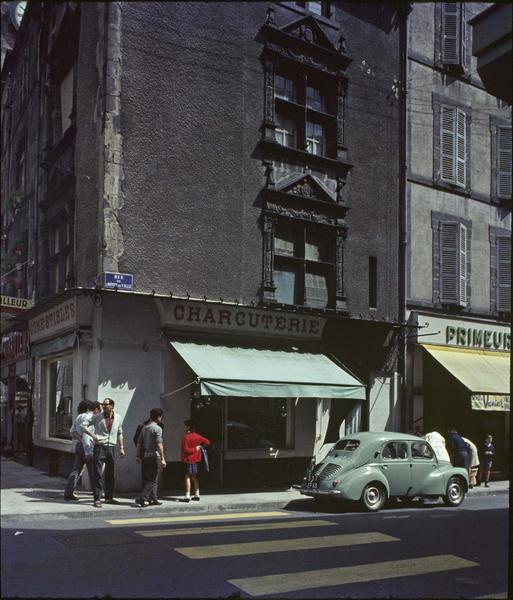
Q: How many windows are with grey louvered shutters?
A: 5